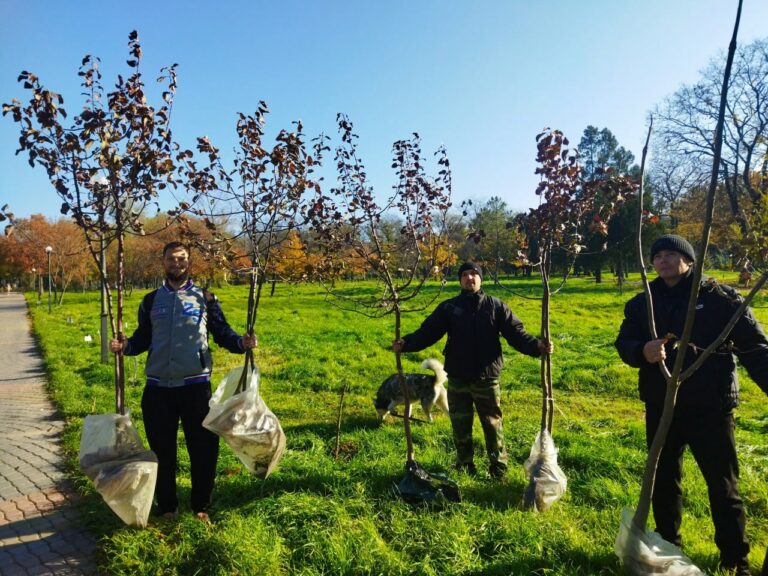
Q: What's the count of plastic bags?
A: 5